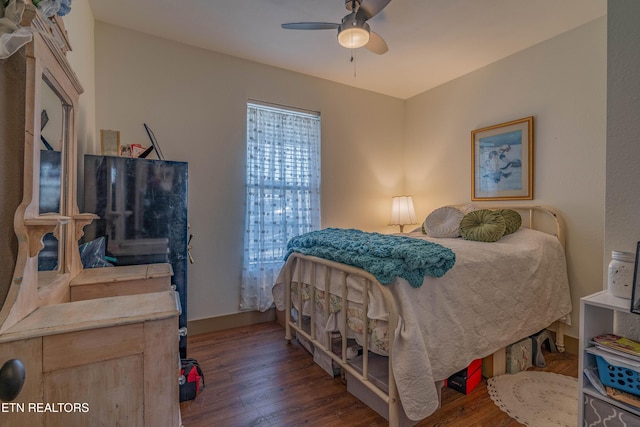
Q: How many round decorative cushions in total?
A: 3